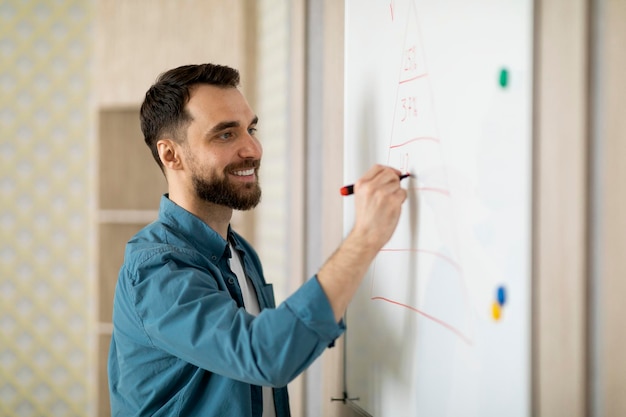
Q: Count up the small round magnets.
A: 3